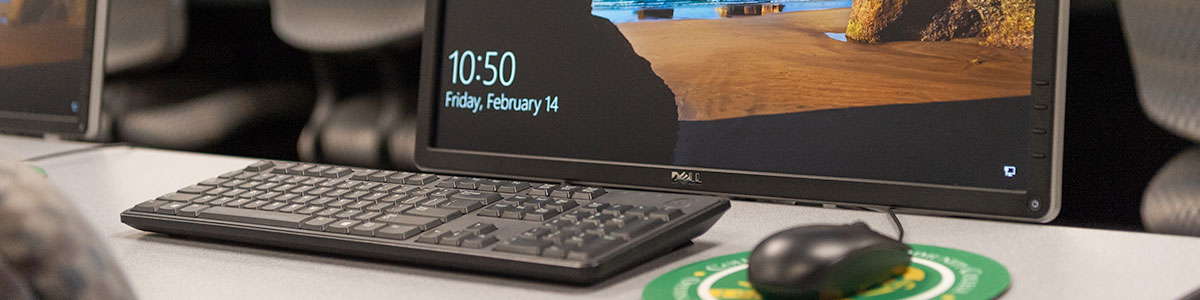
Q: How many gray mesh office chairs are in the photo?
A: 3